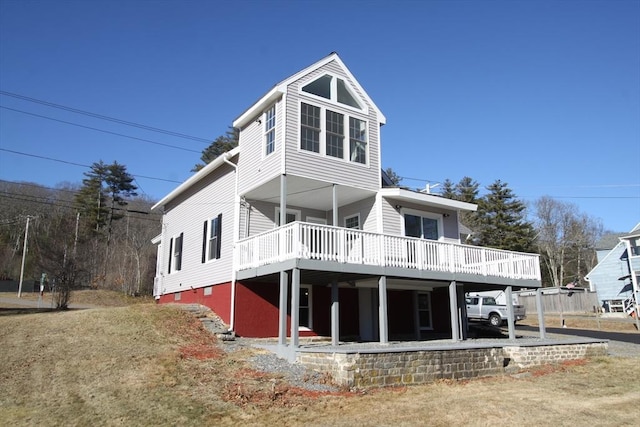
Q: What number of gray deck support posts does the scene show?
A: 7